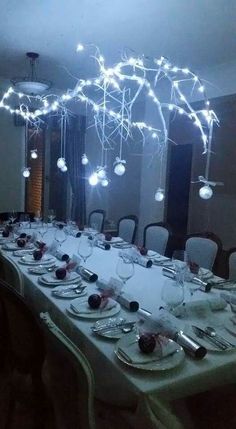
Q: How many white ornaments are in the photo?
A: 11